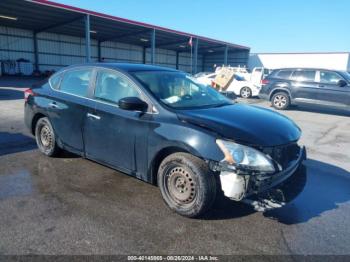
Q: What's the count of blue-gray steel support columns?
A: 4